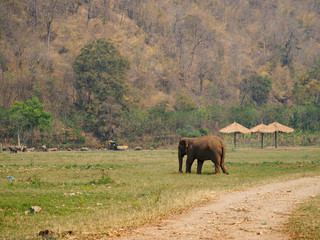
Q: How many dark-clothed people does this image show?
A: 0